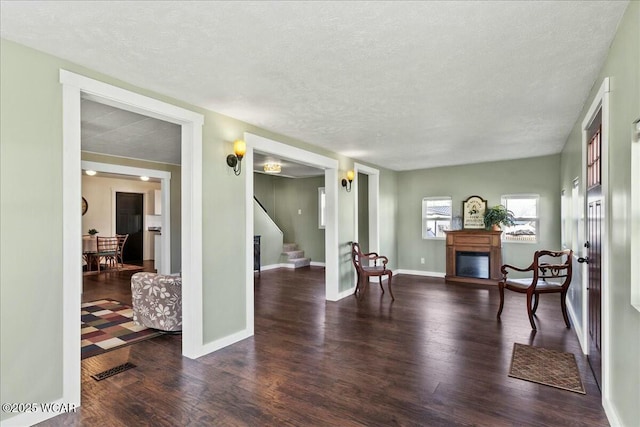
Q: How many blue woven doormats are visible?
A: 0